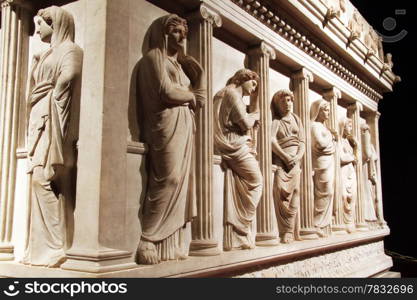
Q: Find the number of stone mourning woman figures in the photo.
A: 7